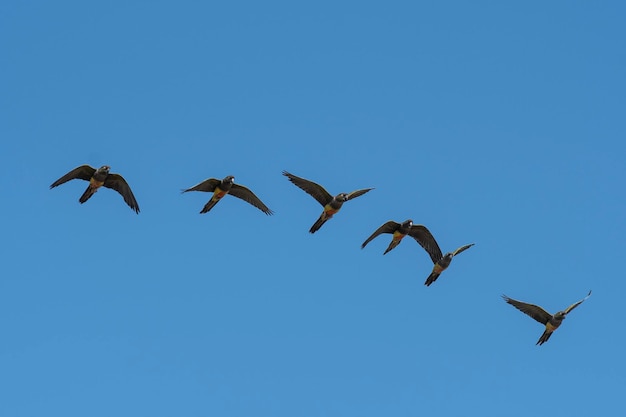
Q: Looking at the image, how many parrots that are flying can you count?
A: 6